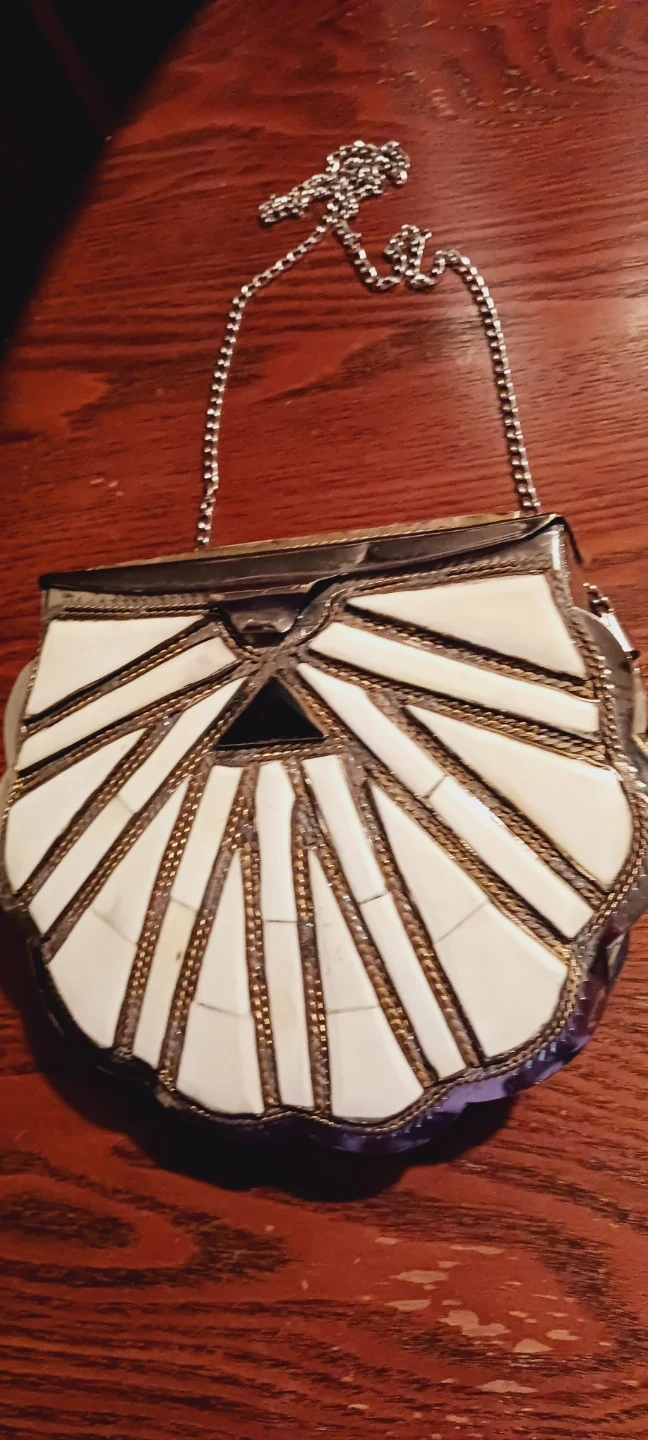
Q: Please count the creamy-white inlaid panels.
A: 15